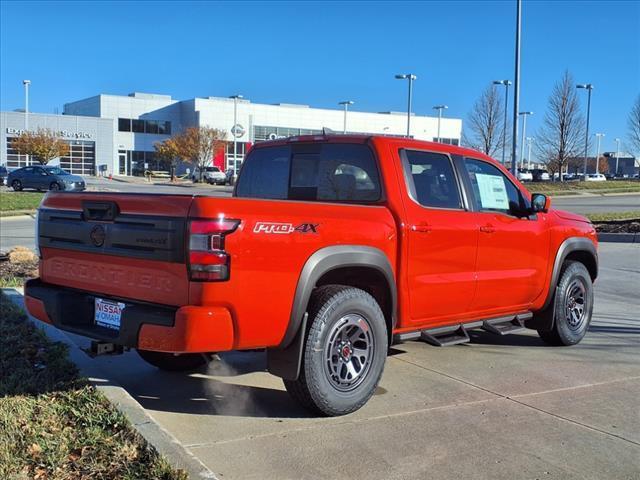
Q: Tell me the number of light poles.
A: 12